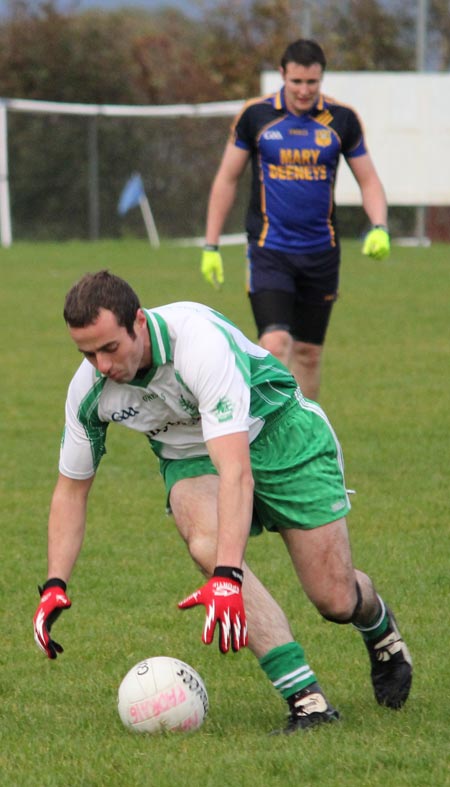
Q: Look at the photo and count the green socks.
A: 2